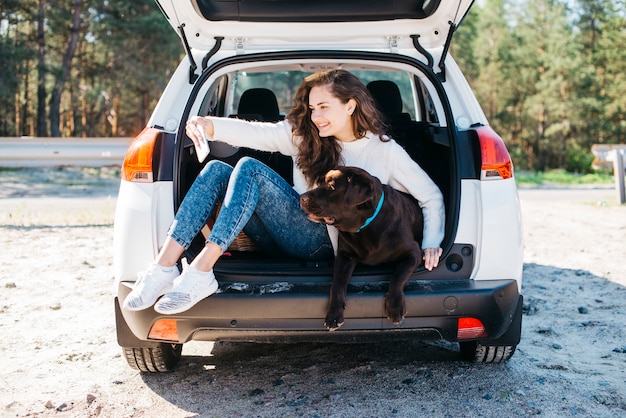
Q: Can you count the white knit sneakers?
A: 2